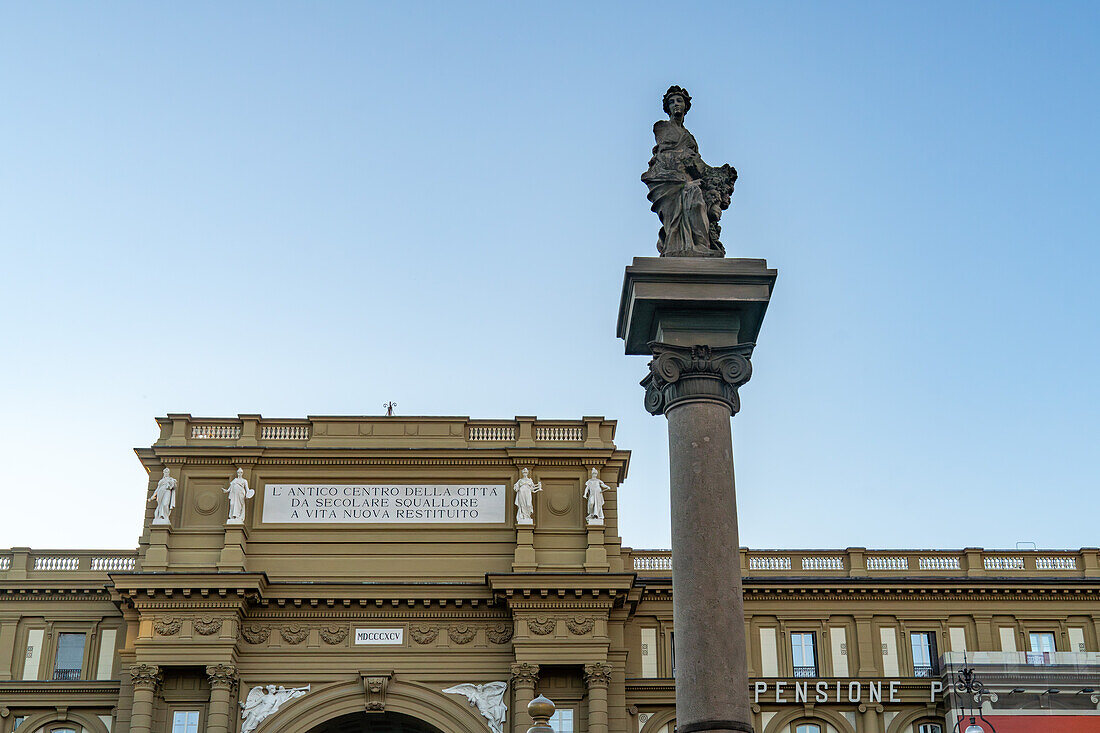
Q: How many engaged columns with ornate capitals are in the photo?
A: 4